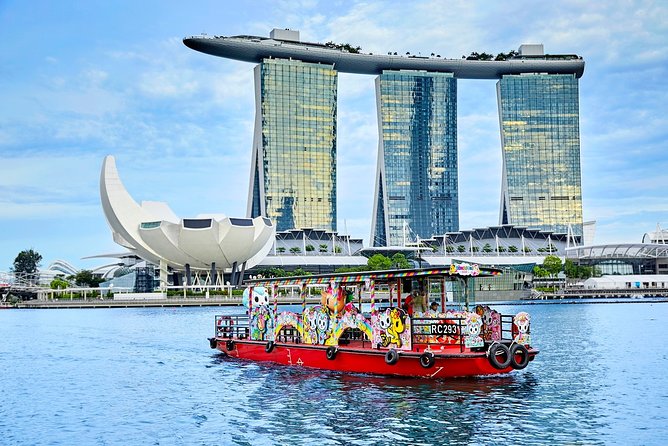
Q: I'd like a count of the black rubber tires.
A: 8